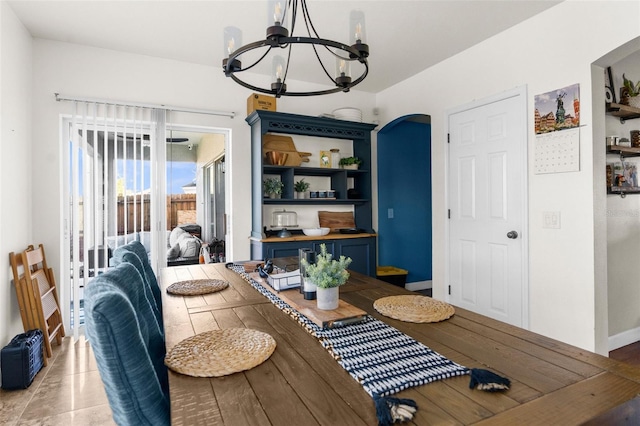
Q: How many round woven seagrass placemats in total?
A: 3